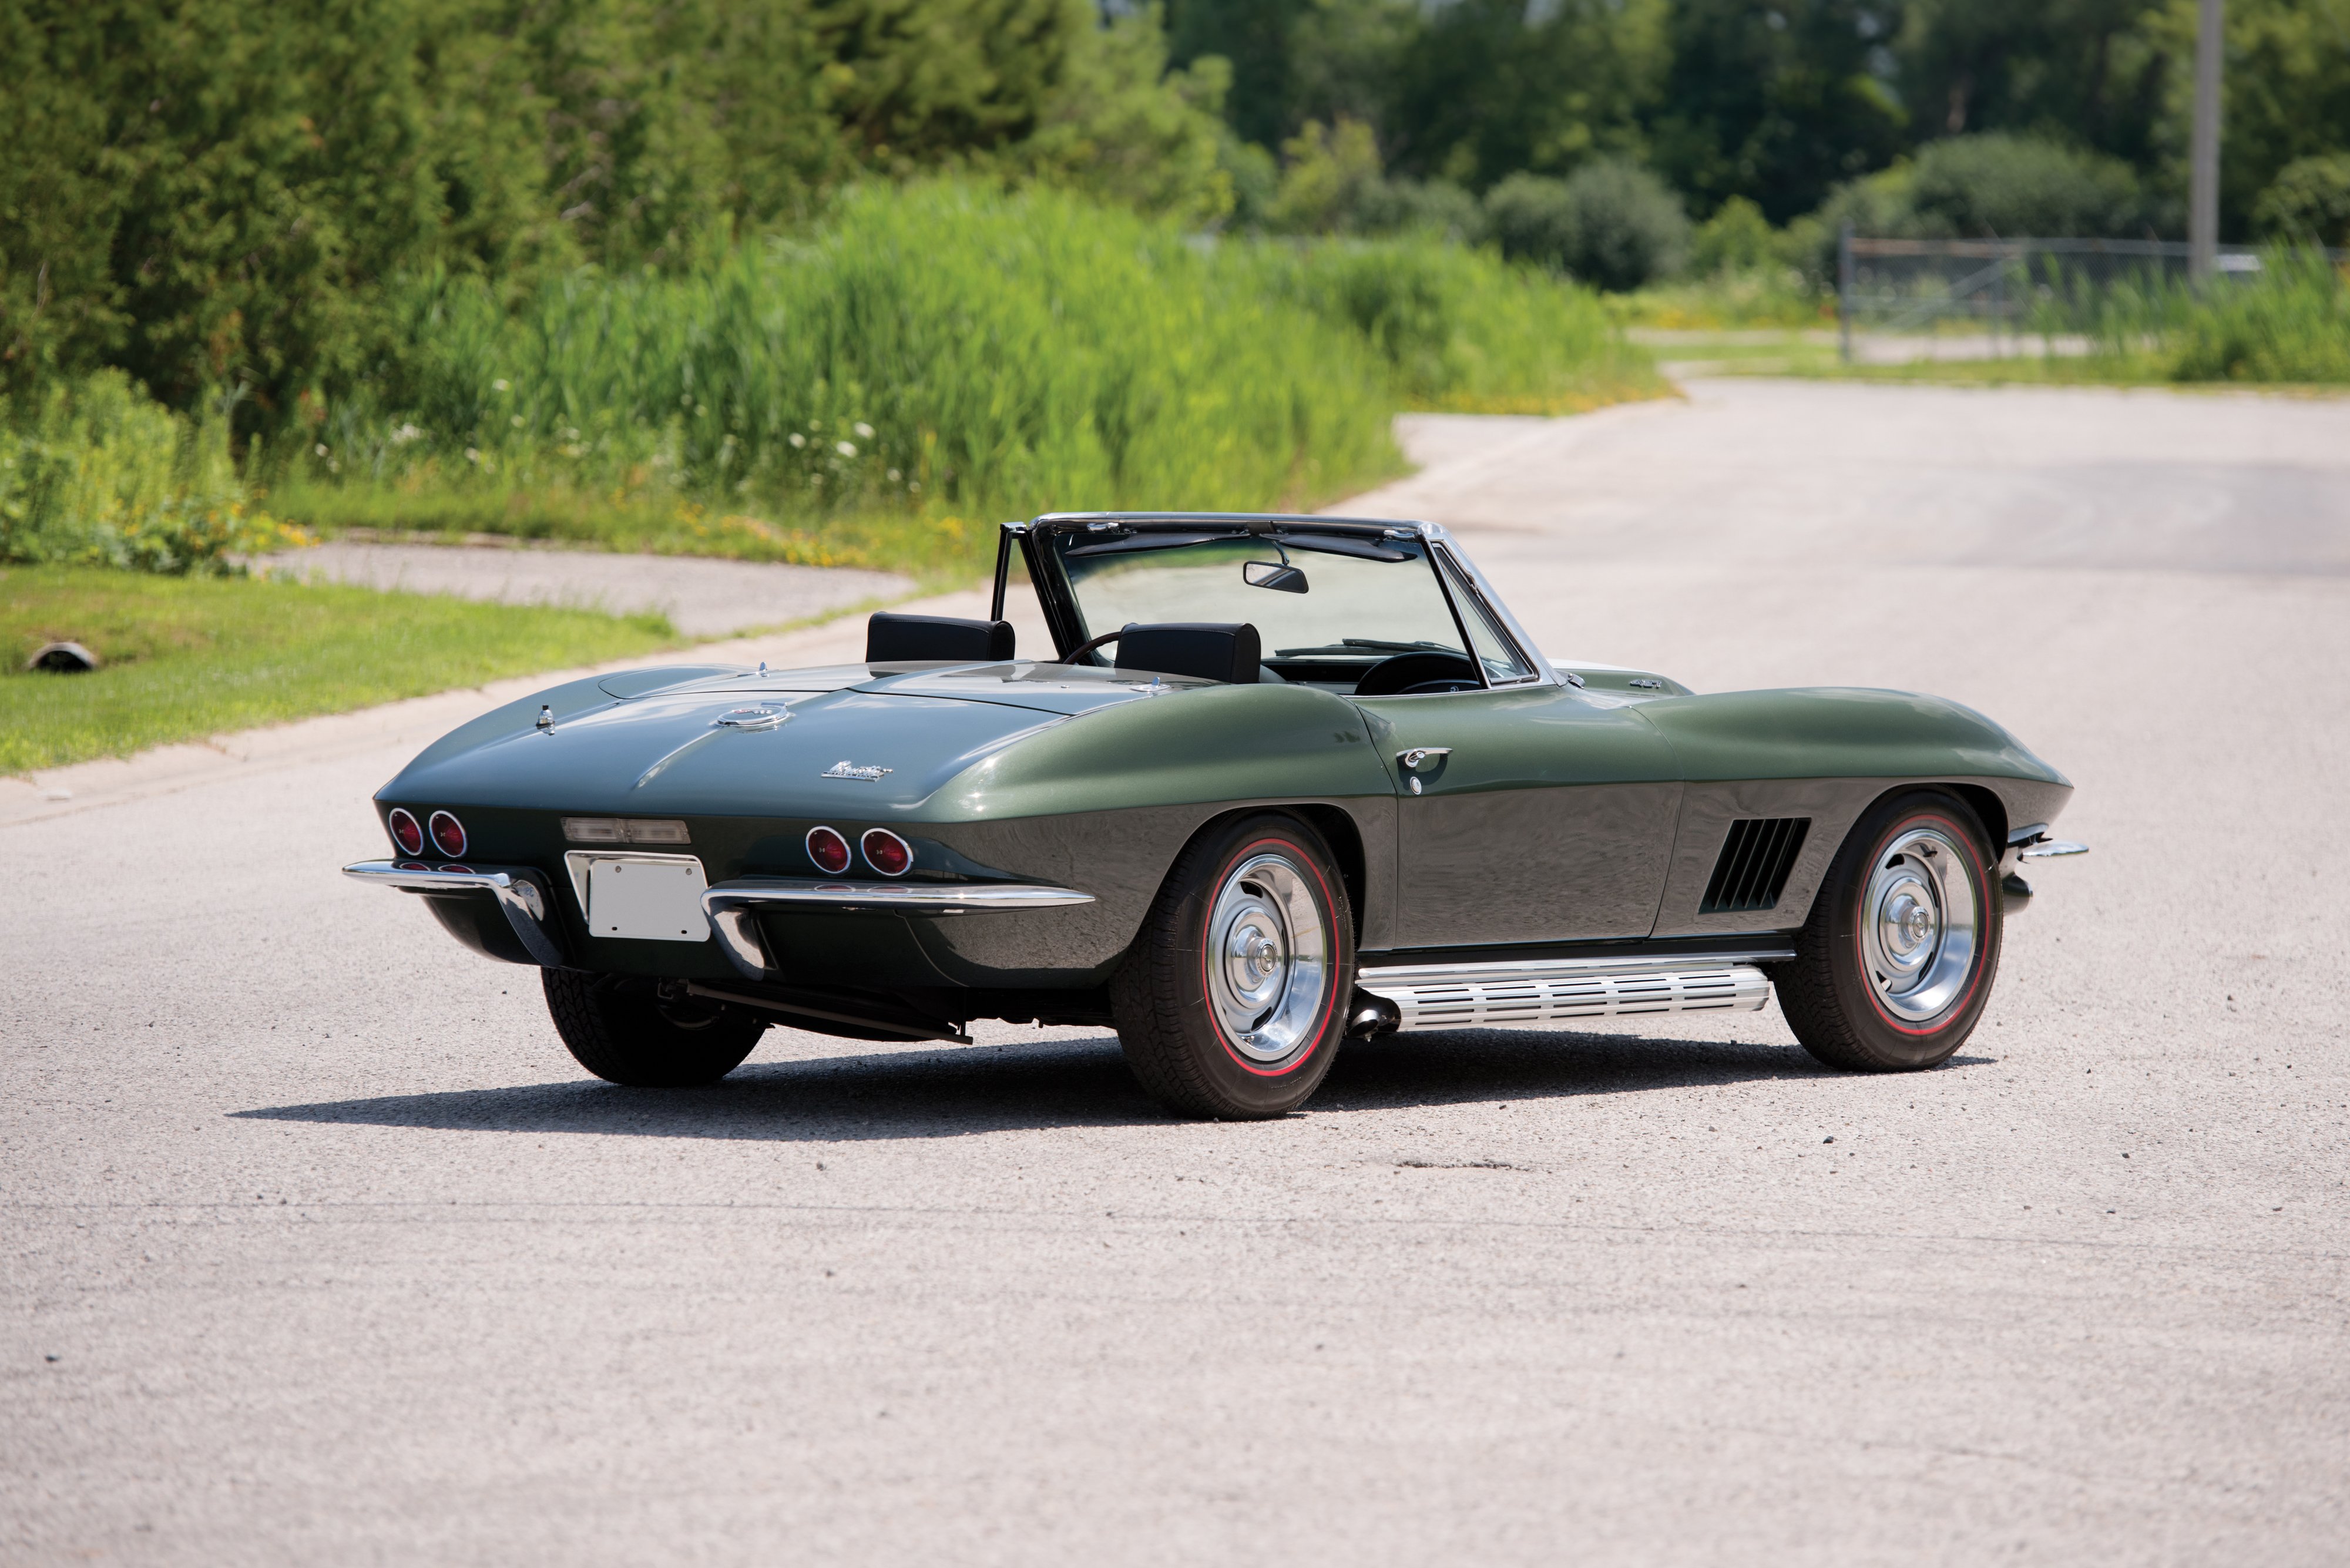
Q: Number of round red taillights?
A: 4